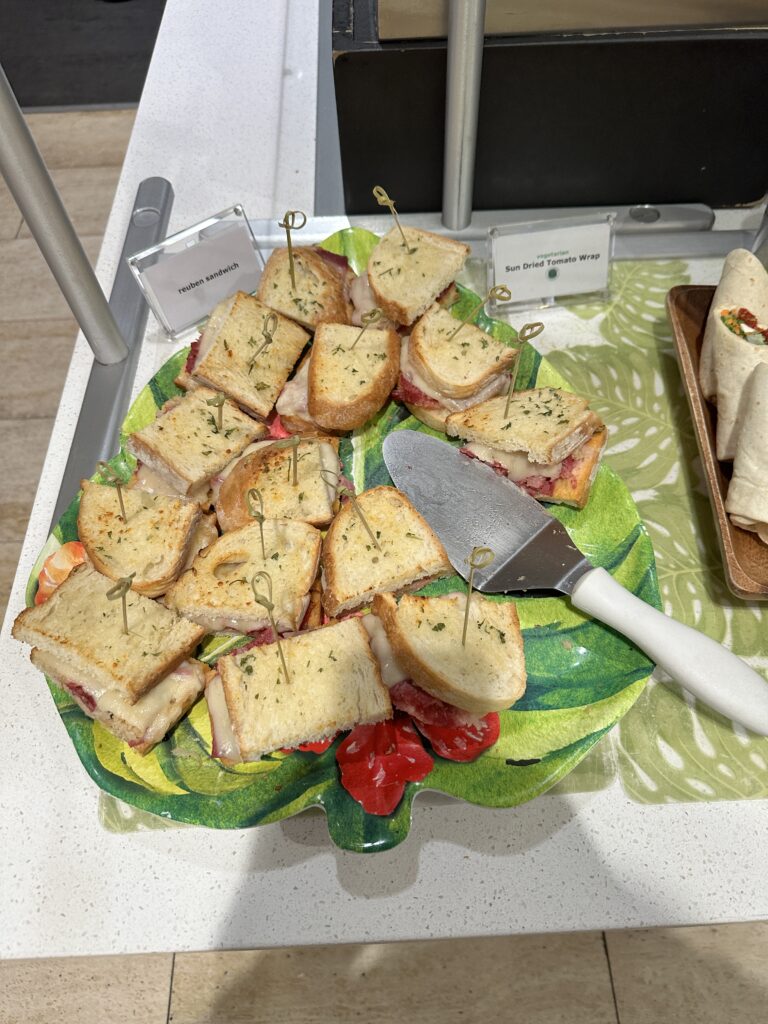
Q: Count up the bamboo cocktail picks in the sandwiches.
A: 14